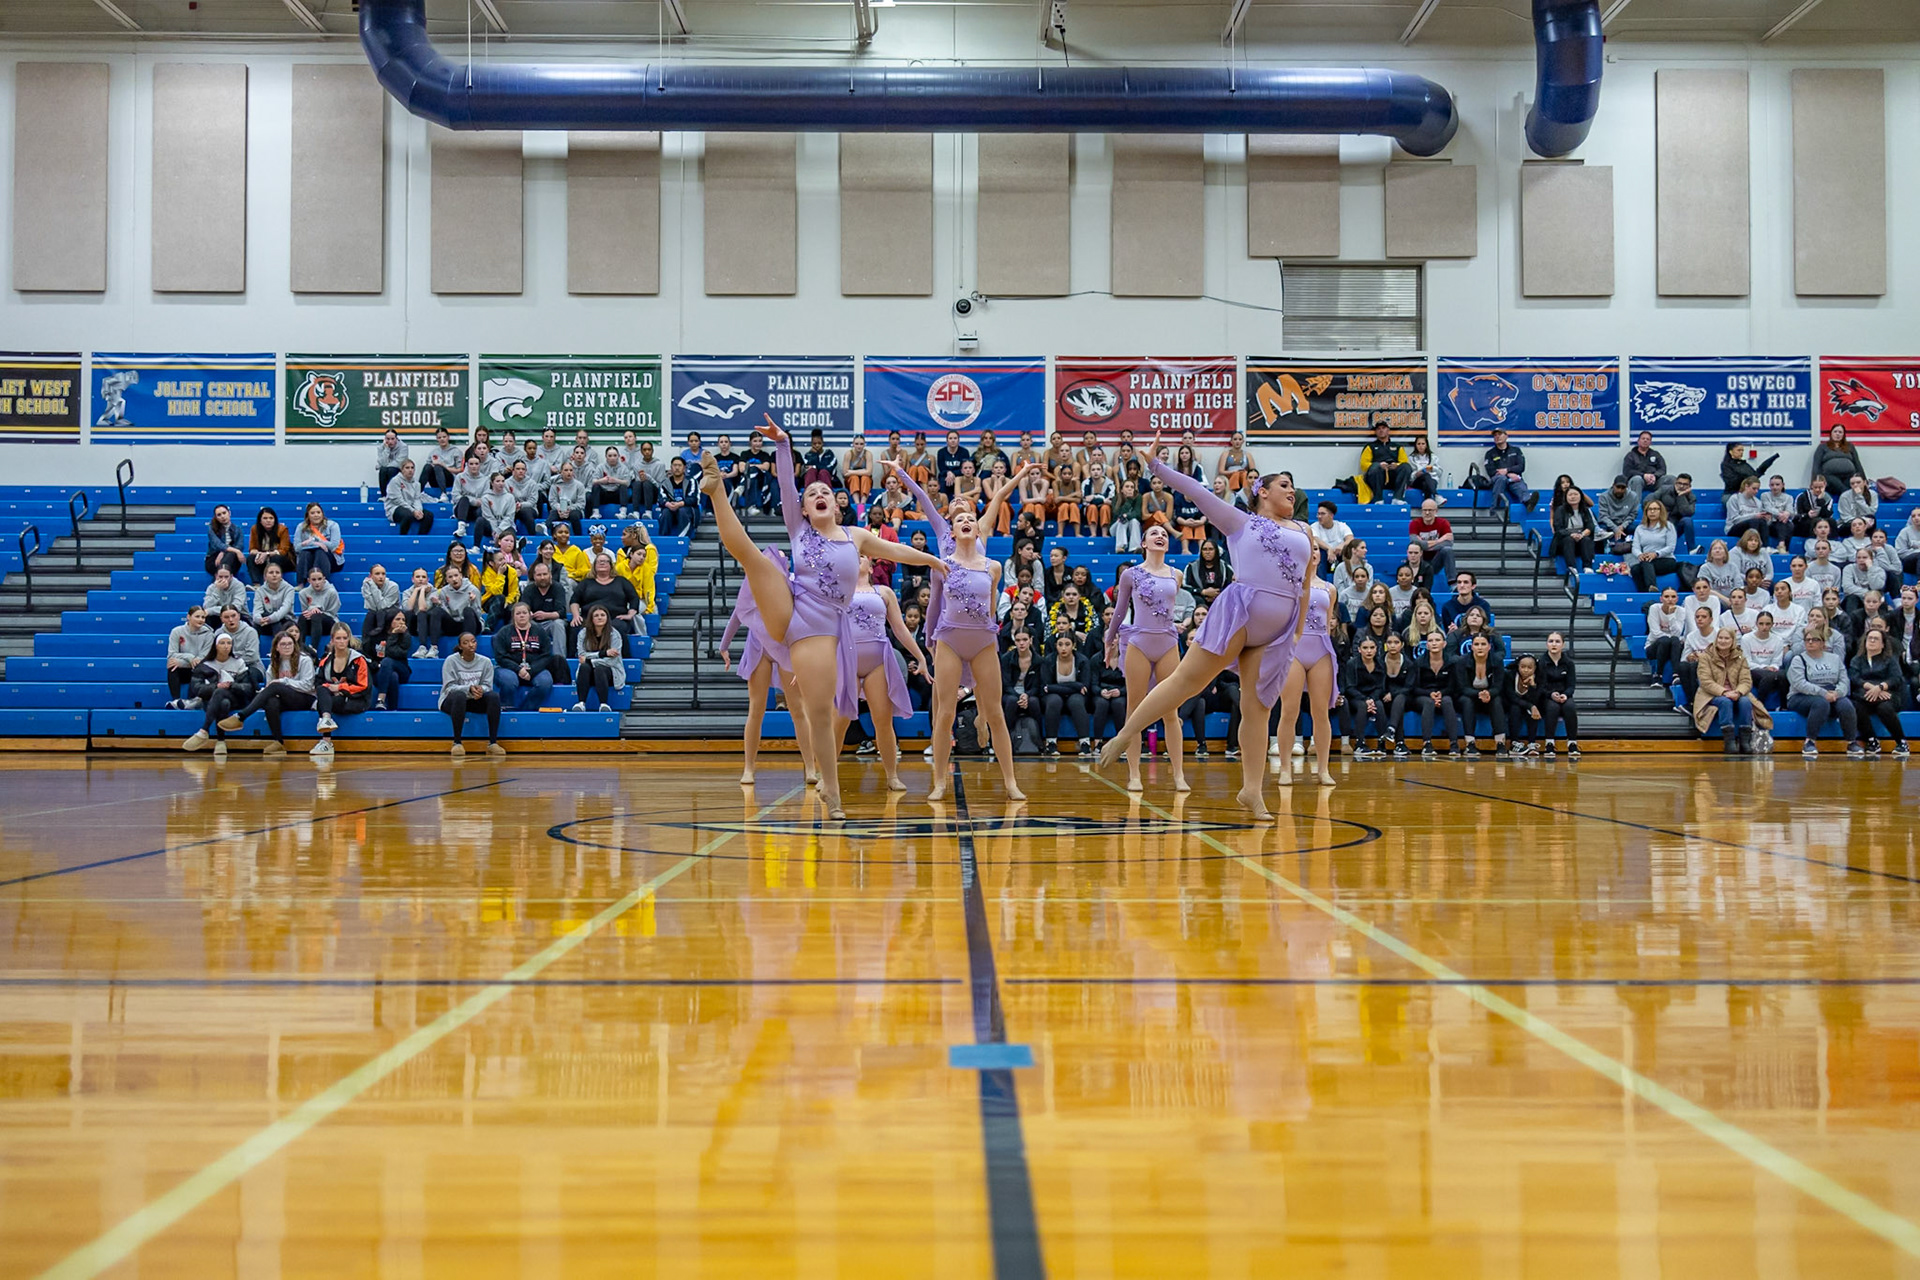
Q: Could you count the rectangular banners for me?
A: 11